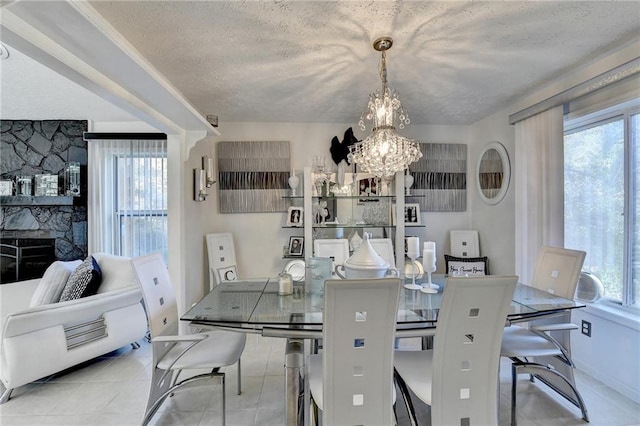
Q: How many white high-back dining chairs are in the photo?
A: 8